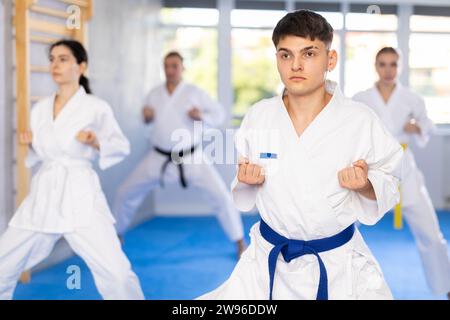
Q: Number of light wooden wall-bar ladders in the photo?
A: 1